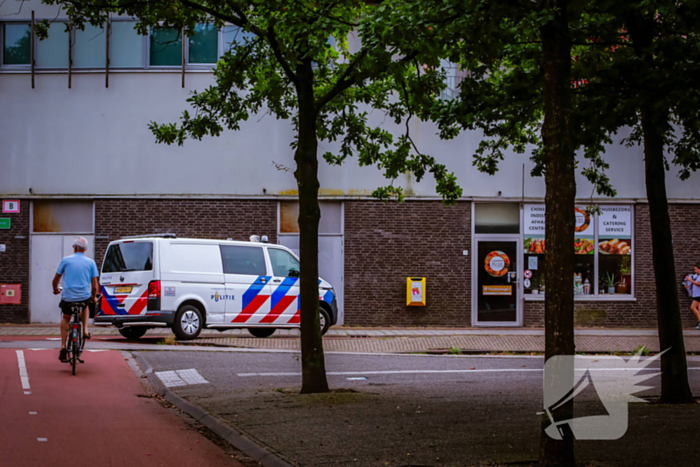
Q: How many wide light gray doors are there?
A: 2